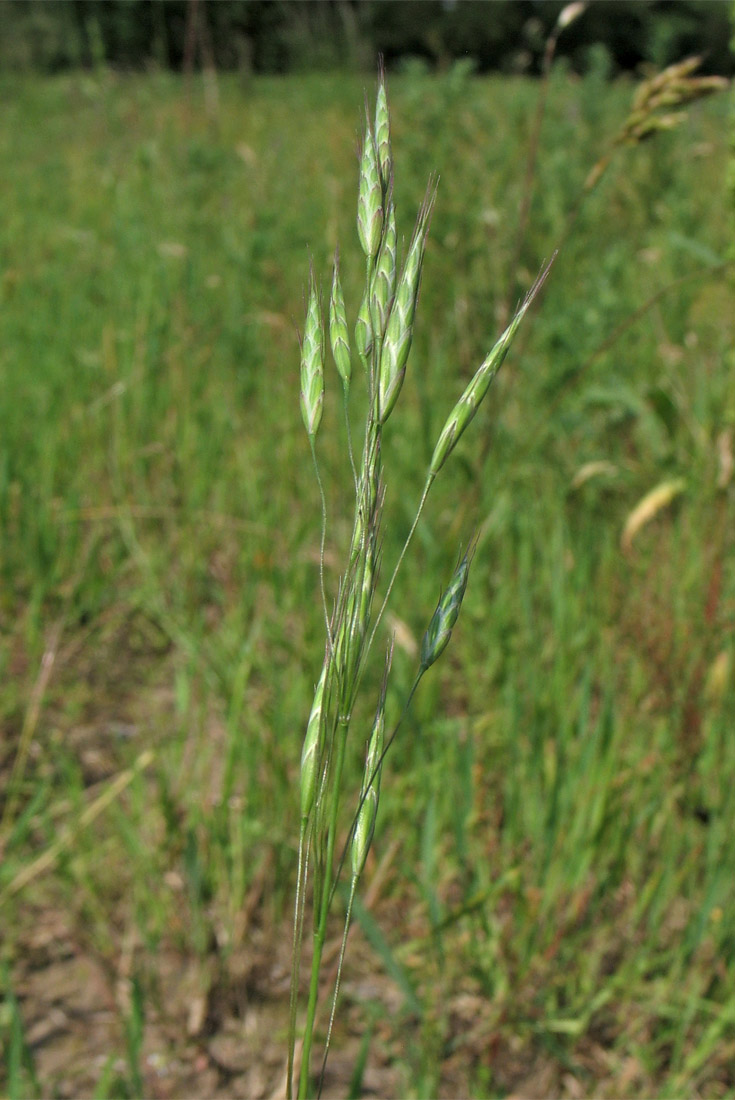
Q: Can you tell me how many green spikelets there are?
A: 11